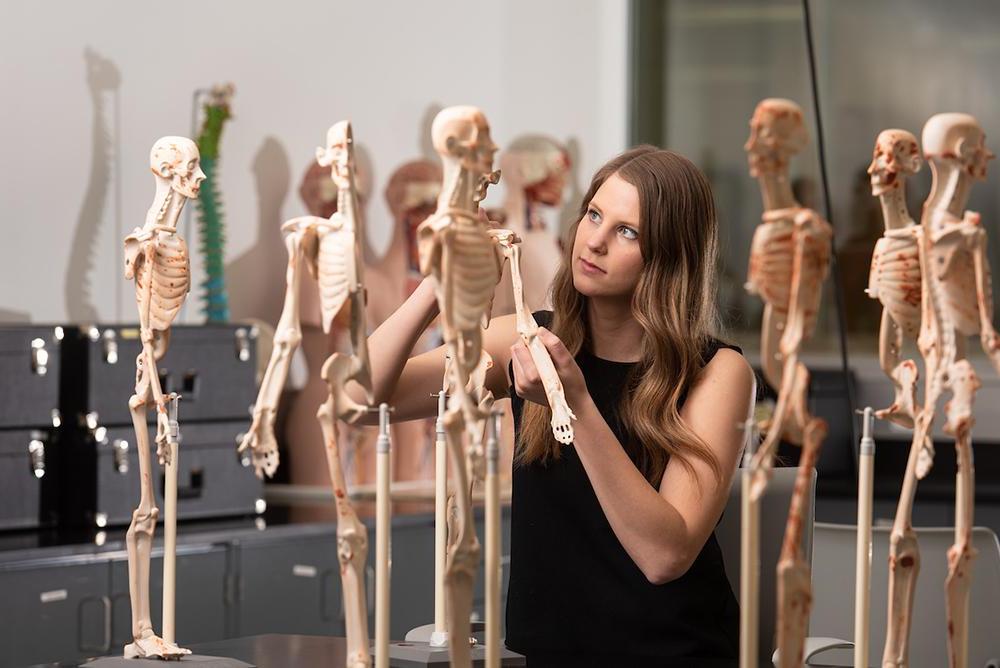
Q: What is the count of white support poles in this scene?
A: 6